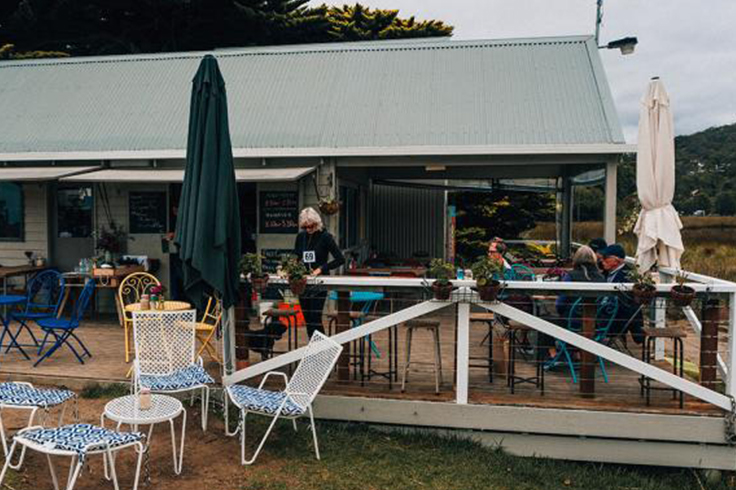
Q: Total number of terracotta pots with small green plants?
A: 6